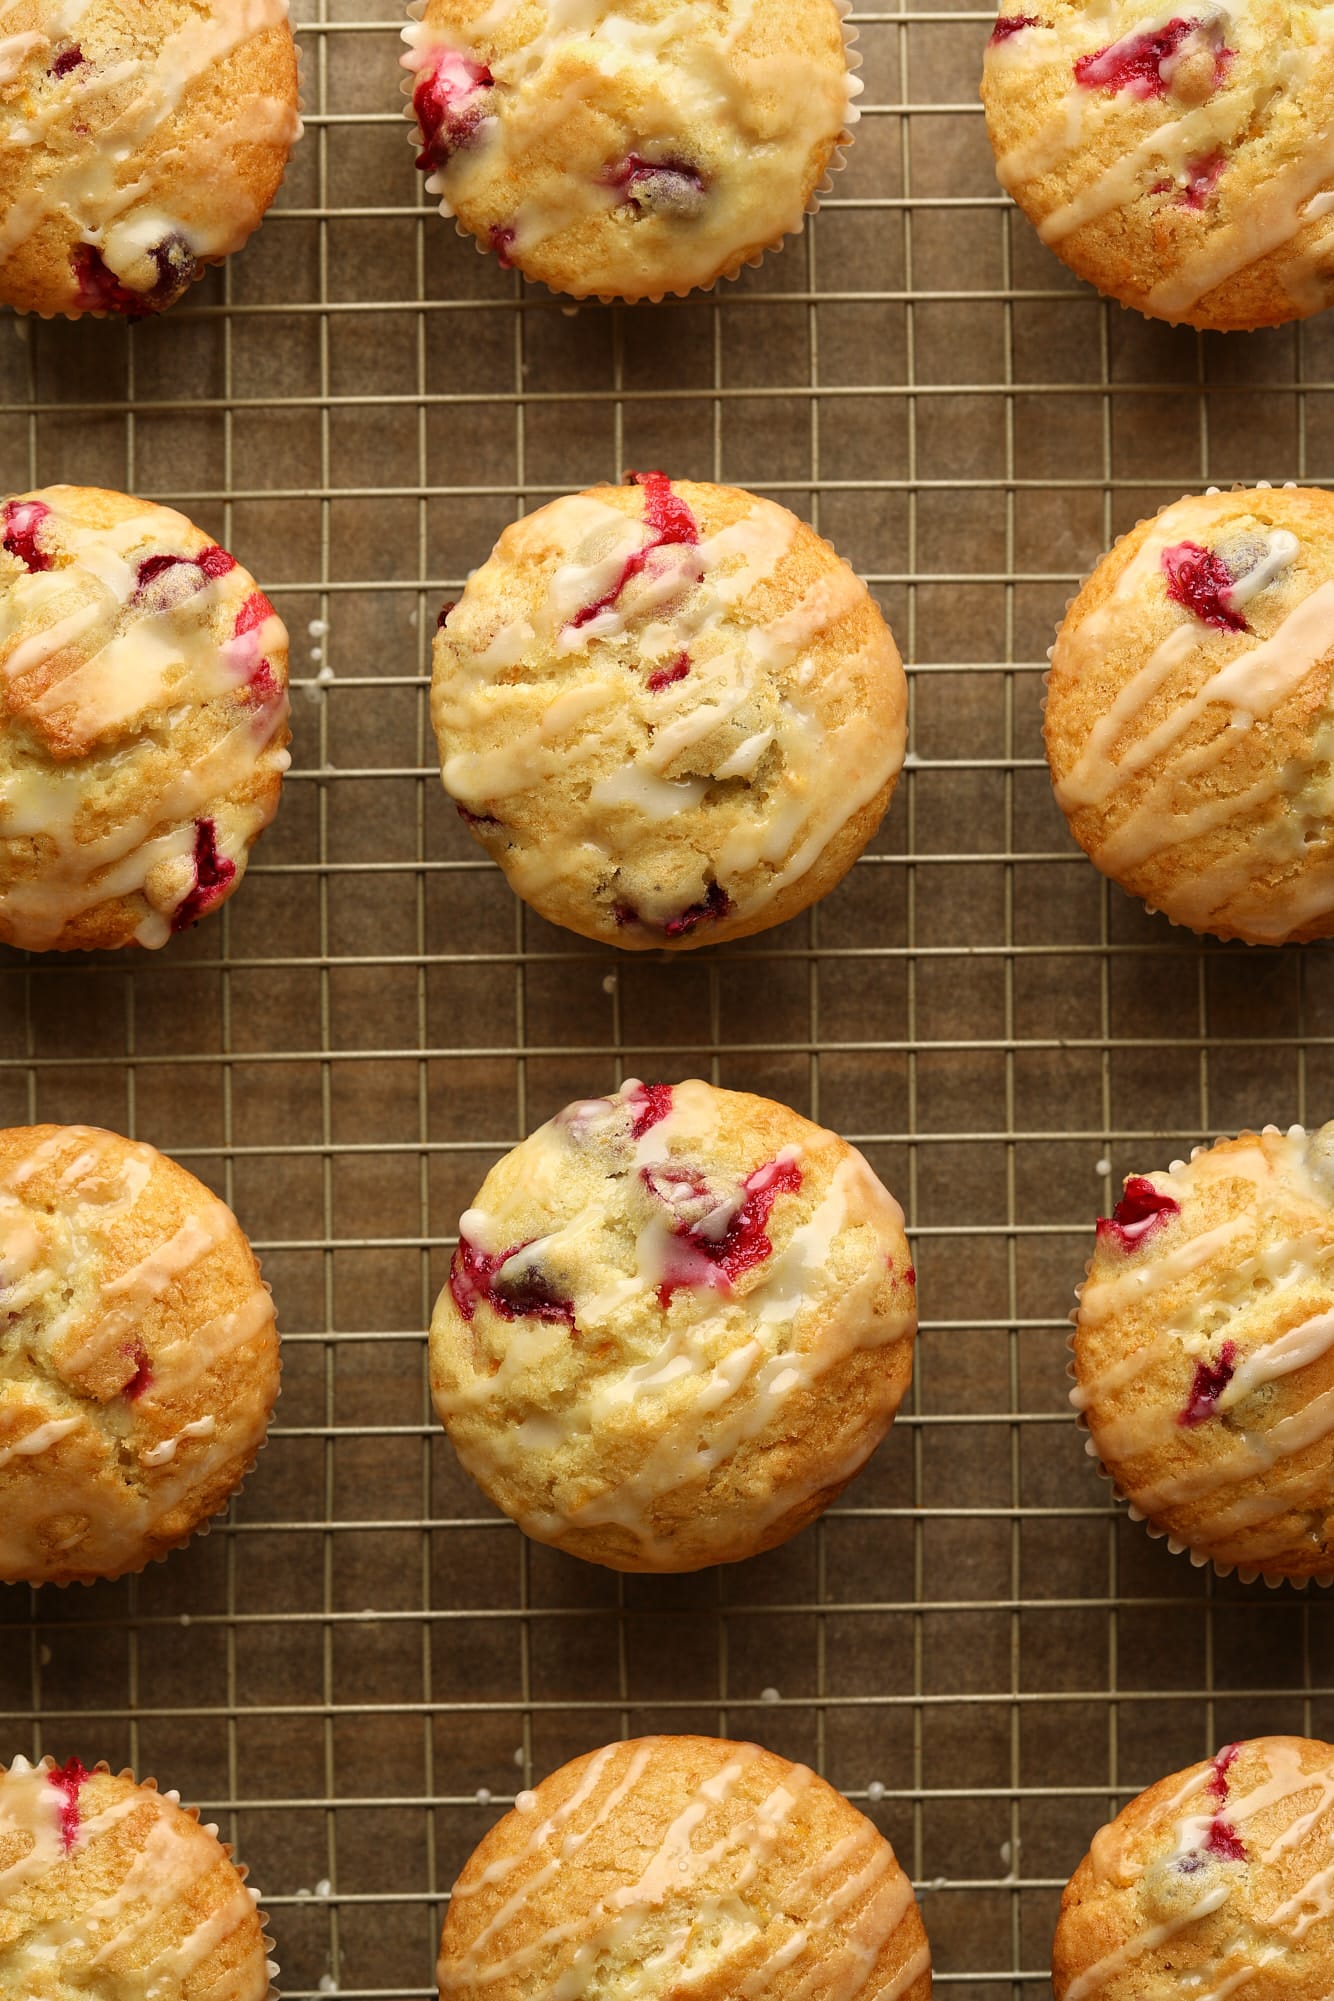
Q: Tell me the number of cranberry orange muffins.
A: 12